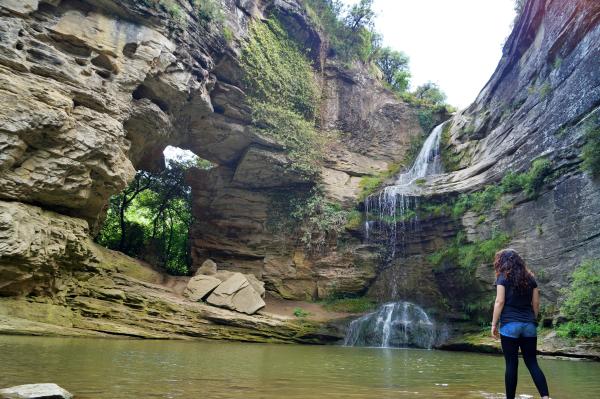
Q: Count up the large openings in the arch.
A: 1